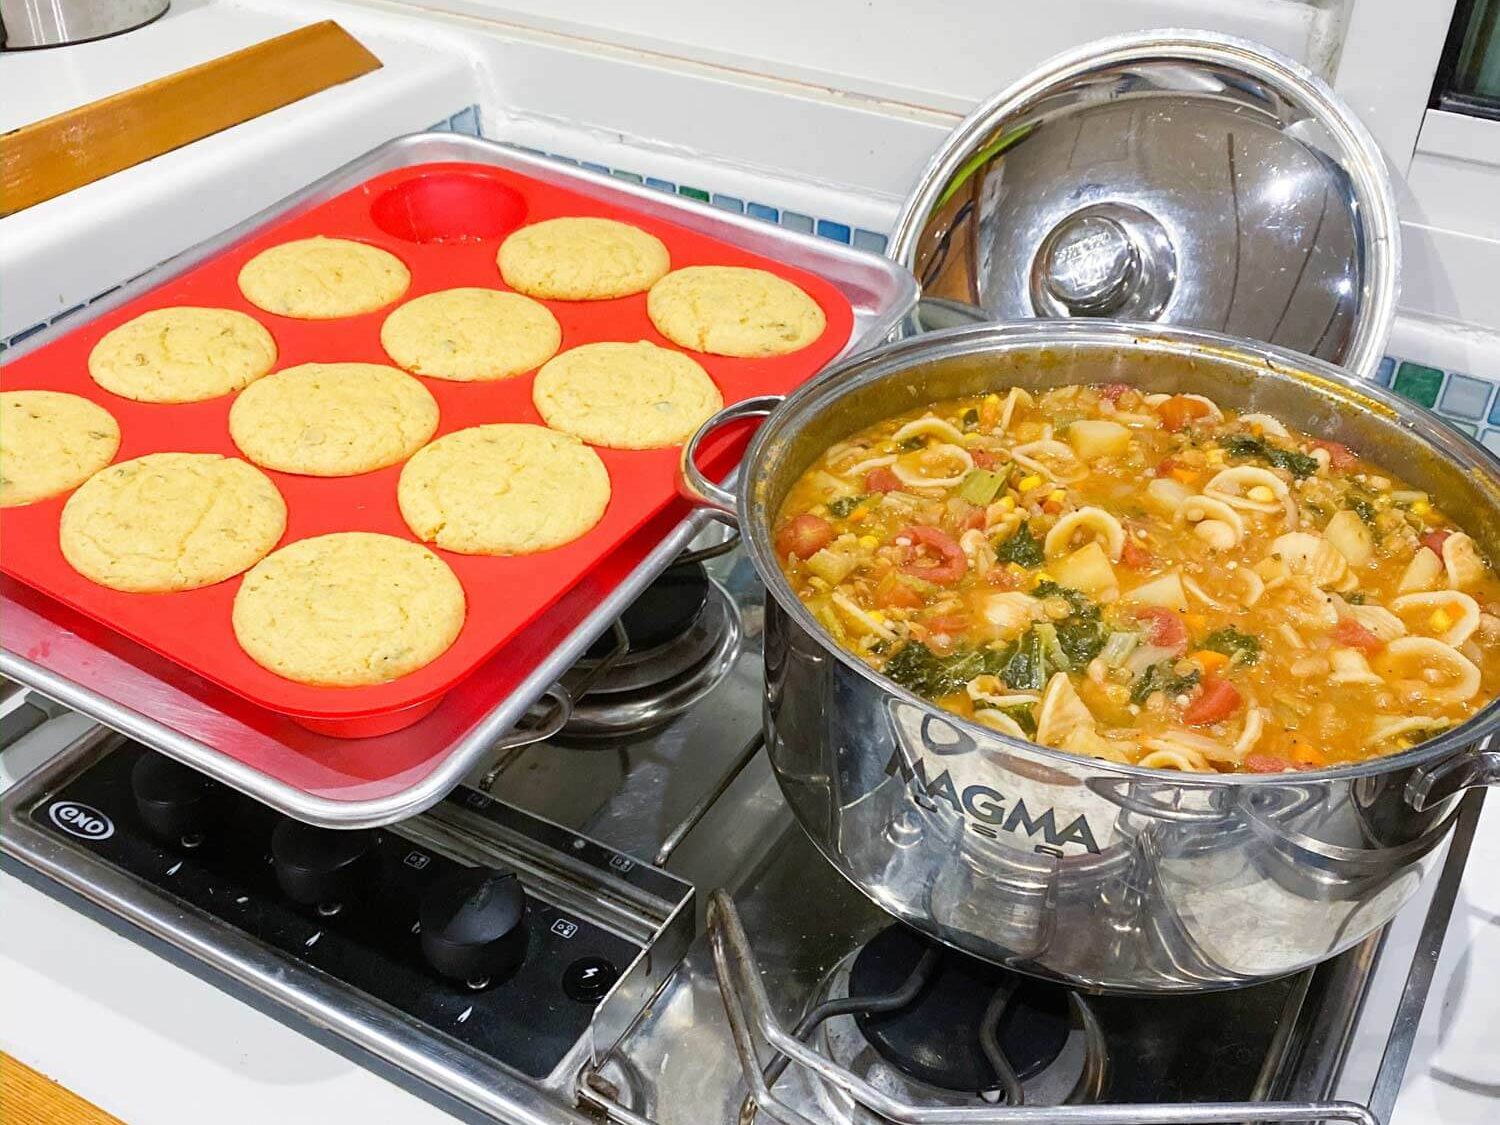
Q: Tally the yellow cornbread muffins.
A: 11